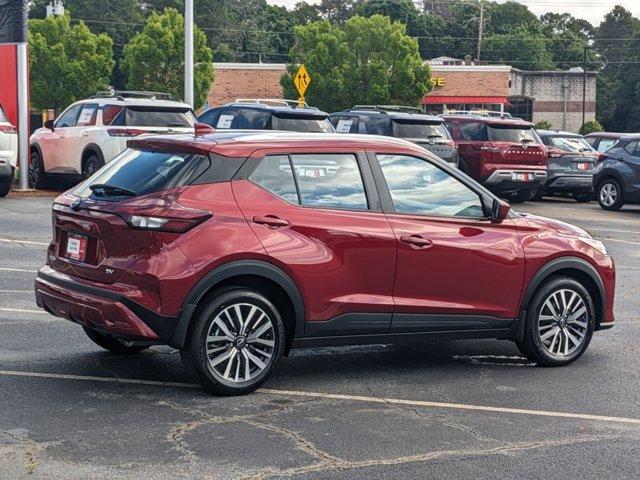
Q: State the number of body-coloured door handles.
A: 2